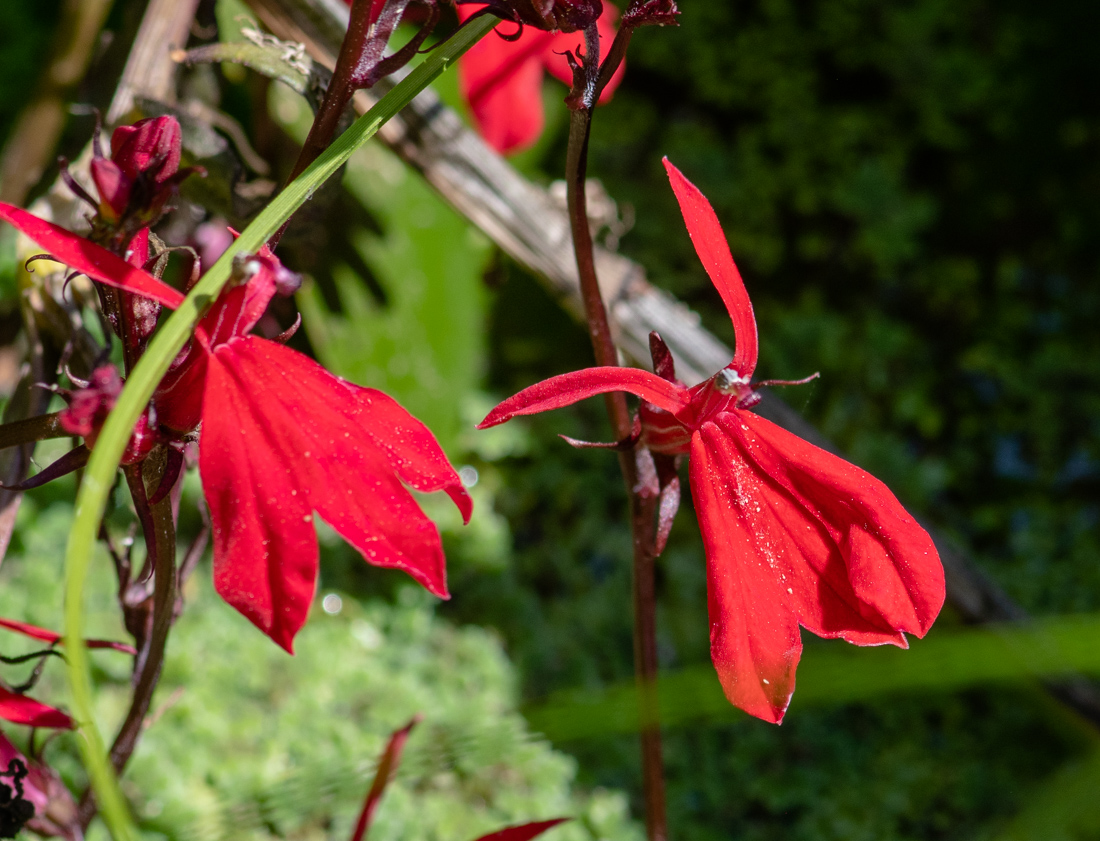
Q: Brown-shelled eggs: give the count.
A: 0